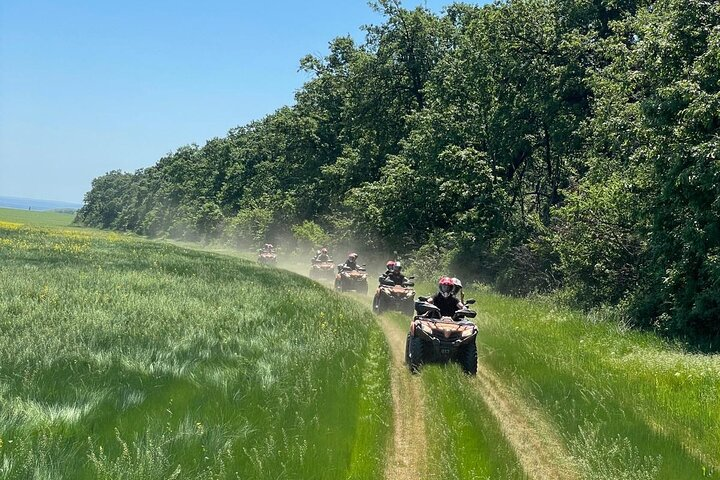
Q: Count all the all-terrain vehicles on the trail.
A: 5